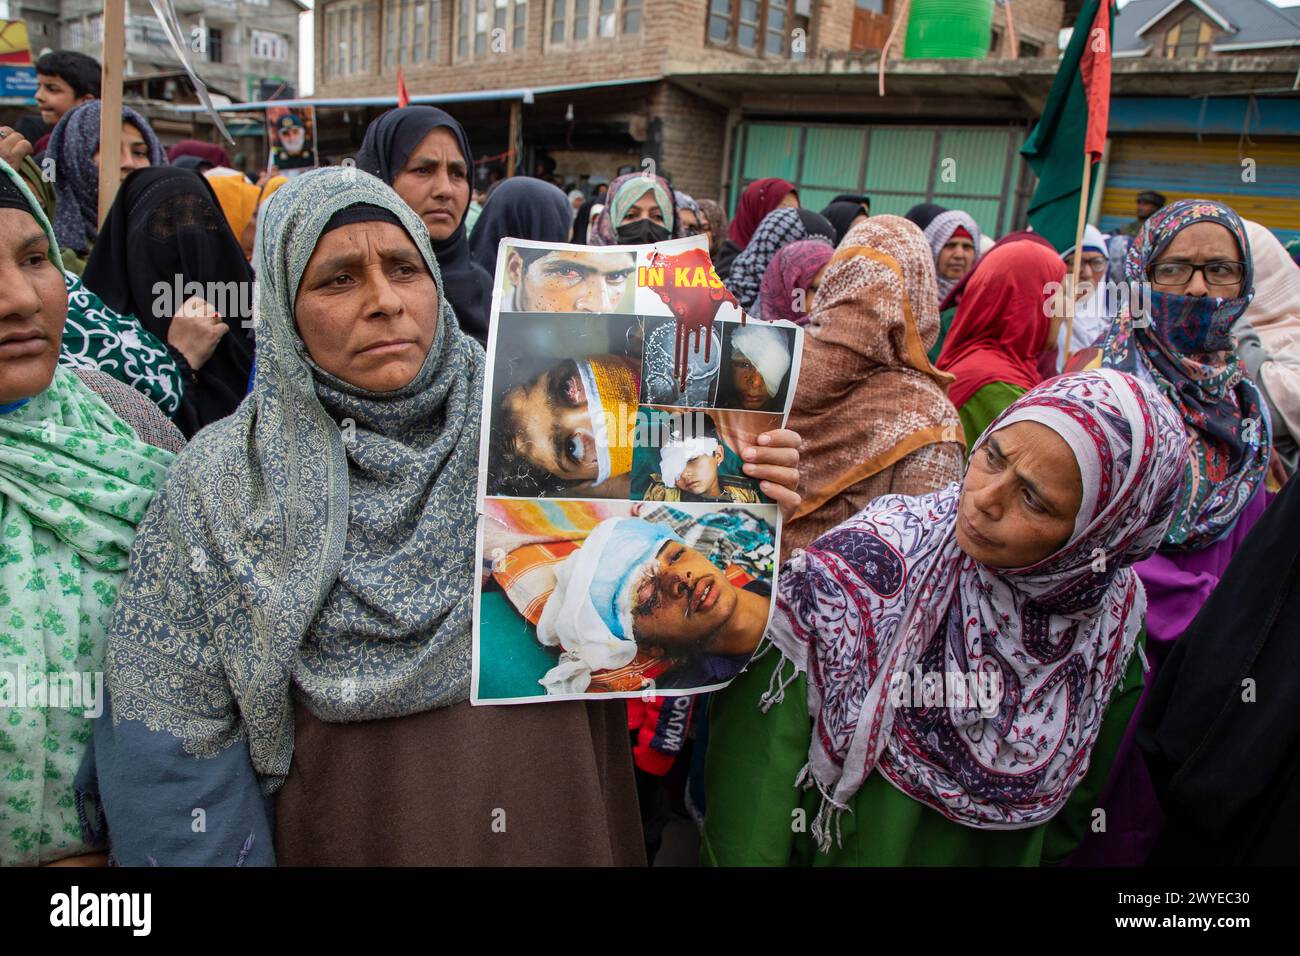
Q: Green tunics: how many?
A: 2